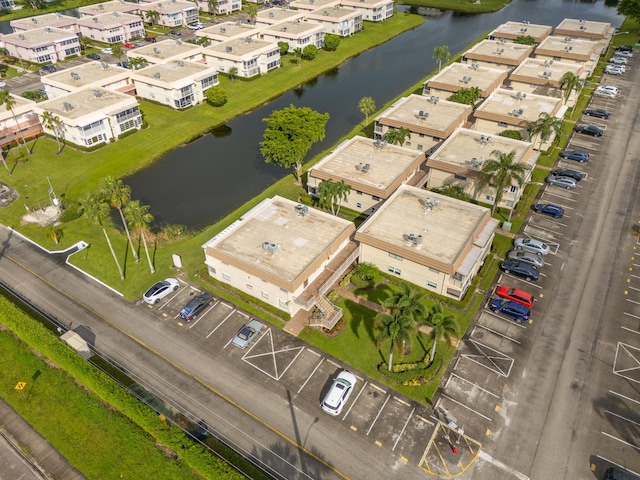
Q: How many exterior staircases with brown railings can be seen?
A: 1